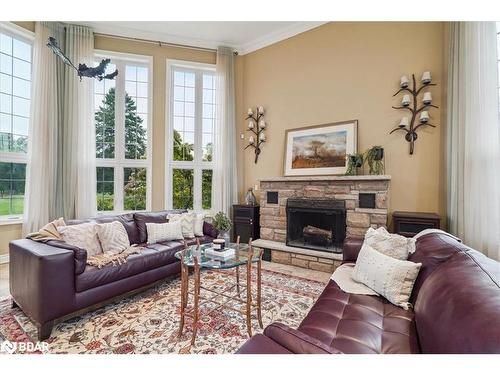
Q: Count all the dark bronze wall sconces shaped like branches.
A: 2